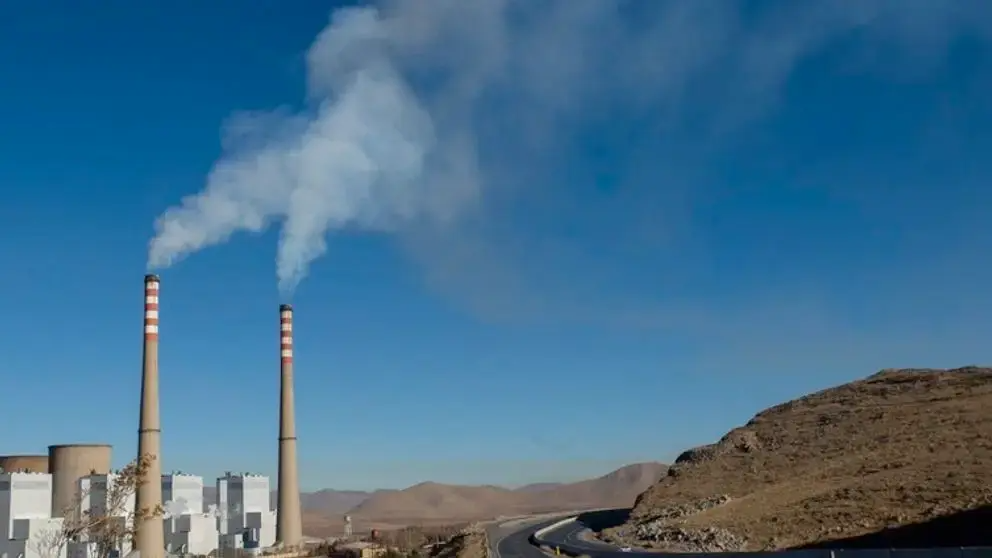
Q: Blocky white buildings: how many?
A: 4